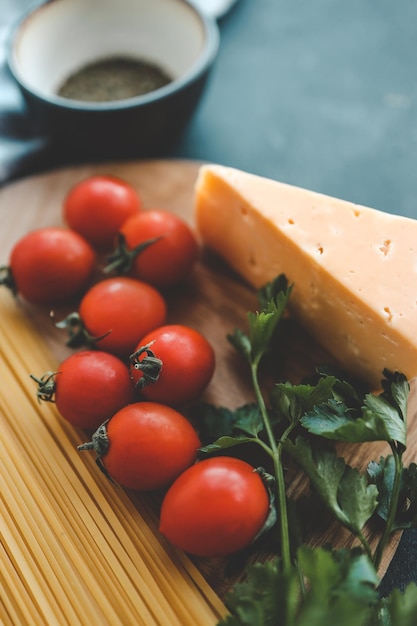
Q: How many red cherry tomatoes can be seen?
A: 8